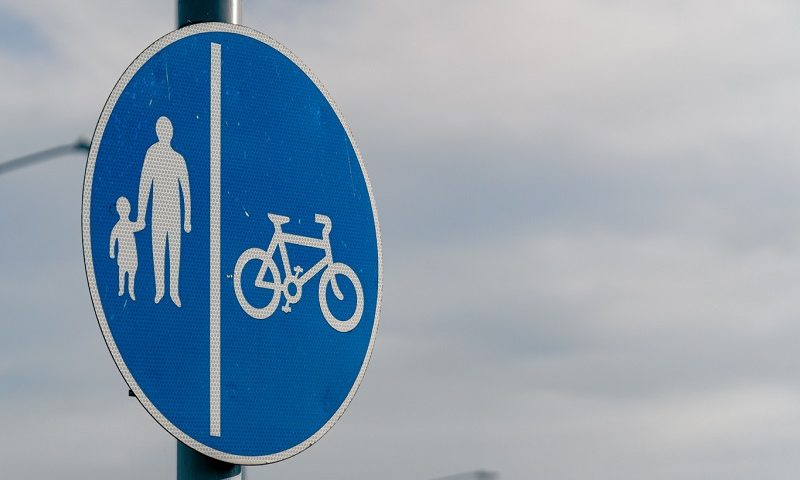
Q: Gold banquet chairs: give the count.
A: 0